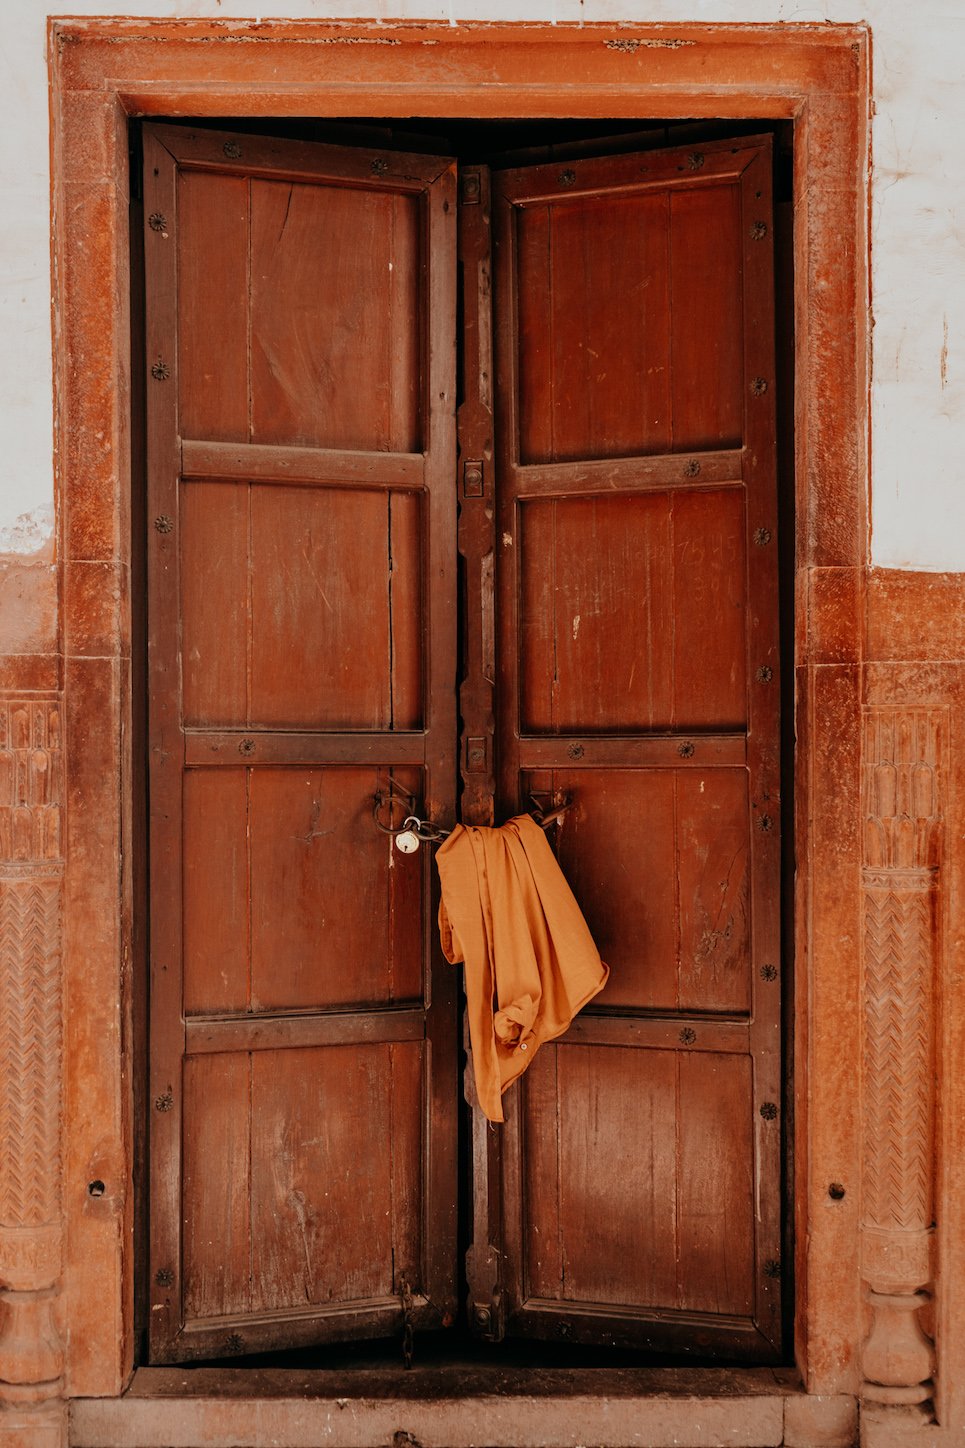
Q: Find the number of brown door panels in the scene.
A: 8